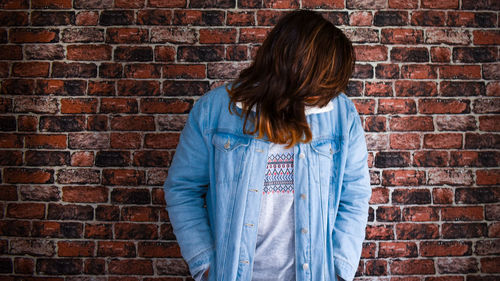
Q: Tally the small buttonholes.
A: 4